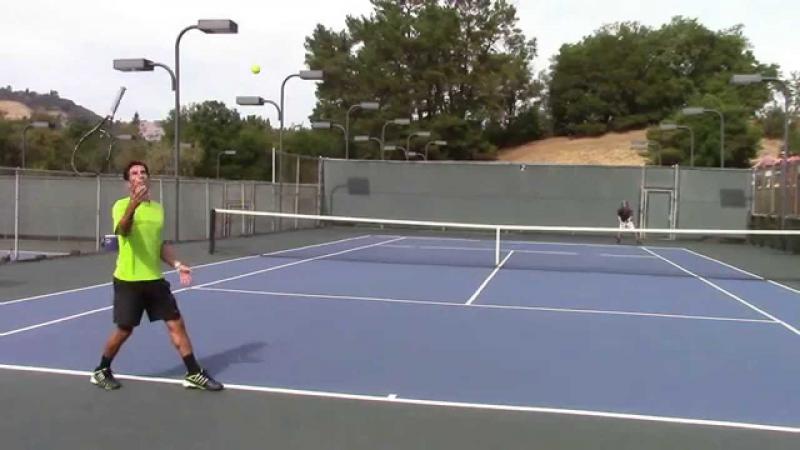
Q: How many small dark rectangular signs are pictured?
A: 2